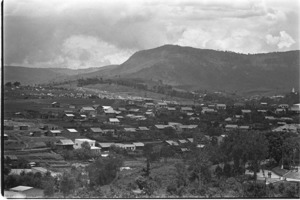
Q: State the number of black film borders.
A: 2